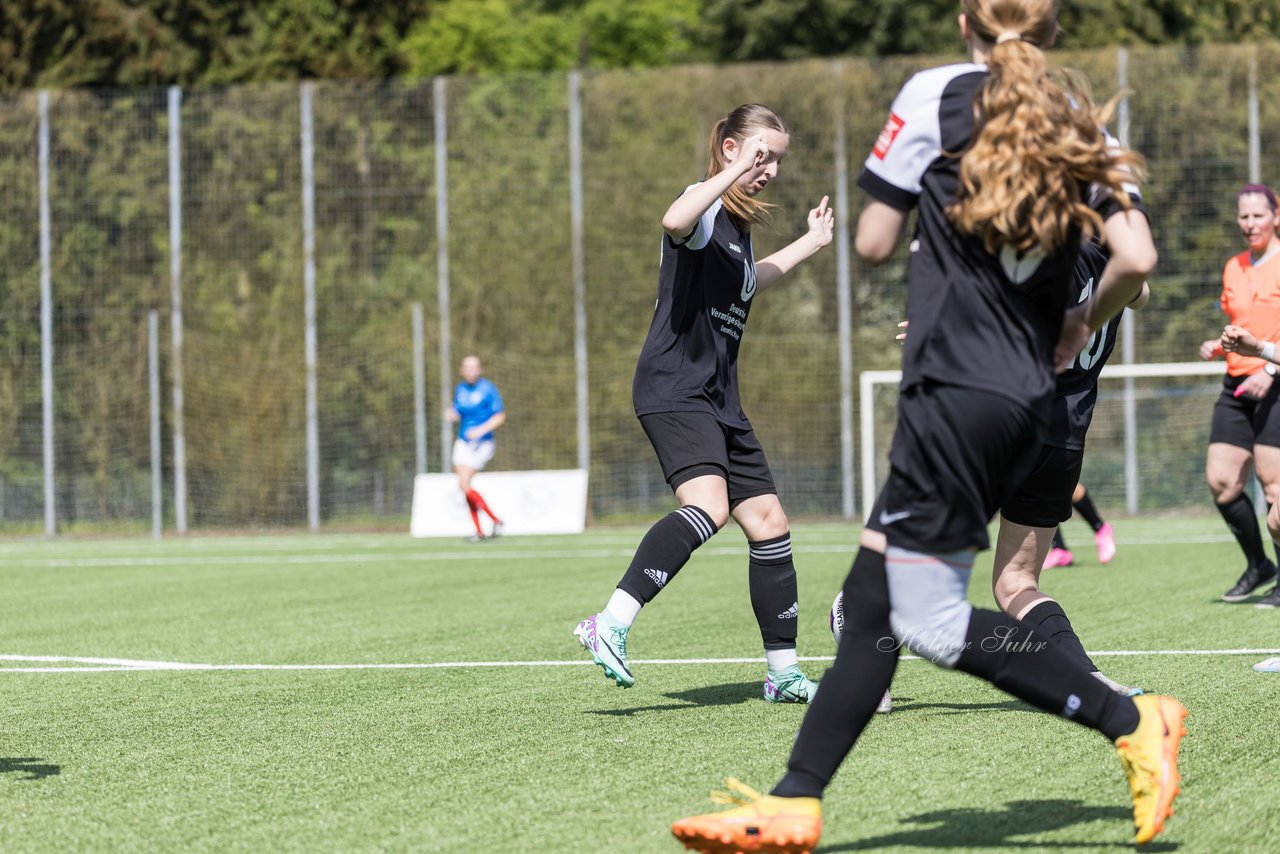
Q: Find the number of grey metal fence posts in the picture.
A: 10